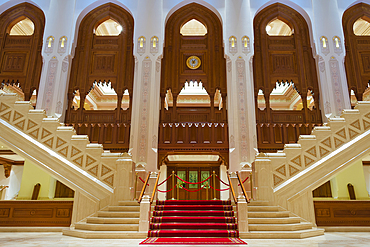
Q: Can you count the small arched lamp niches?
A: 8